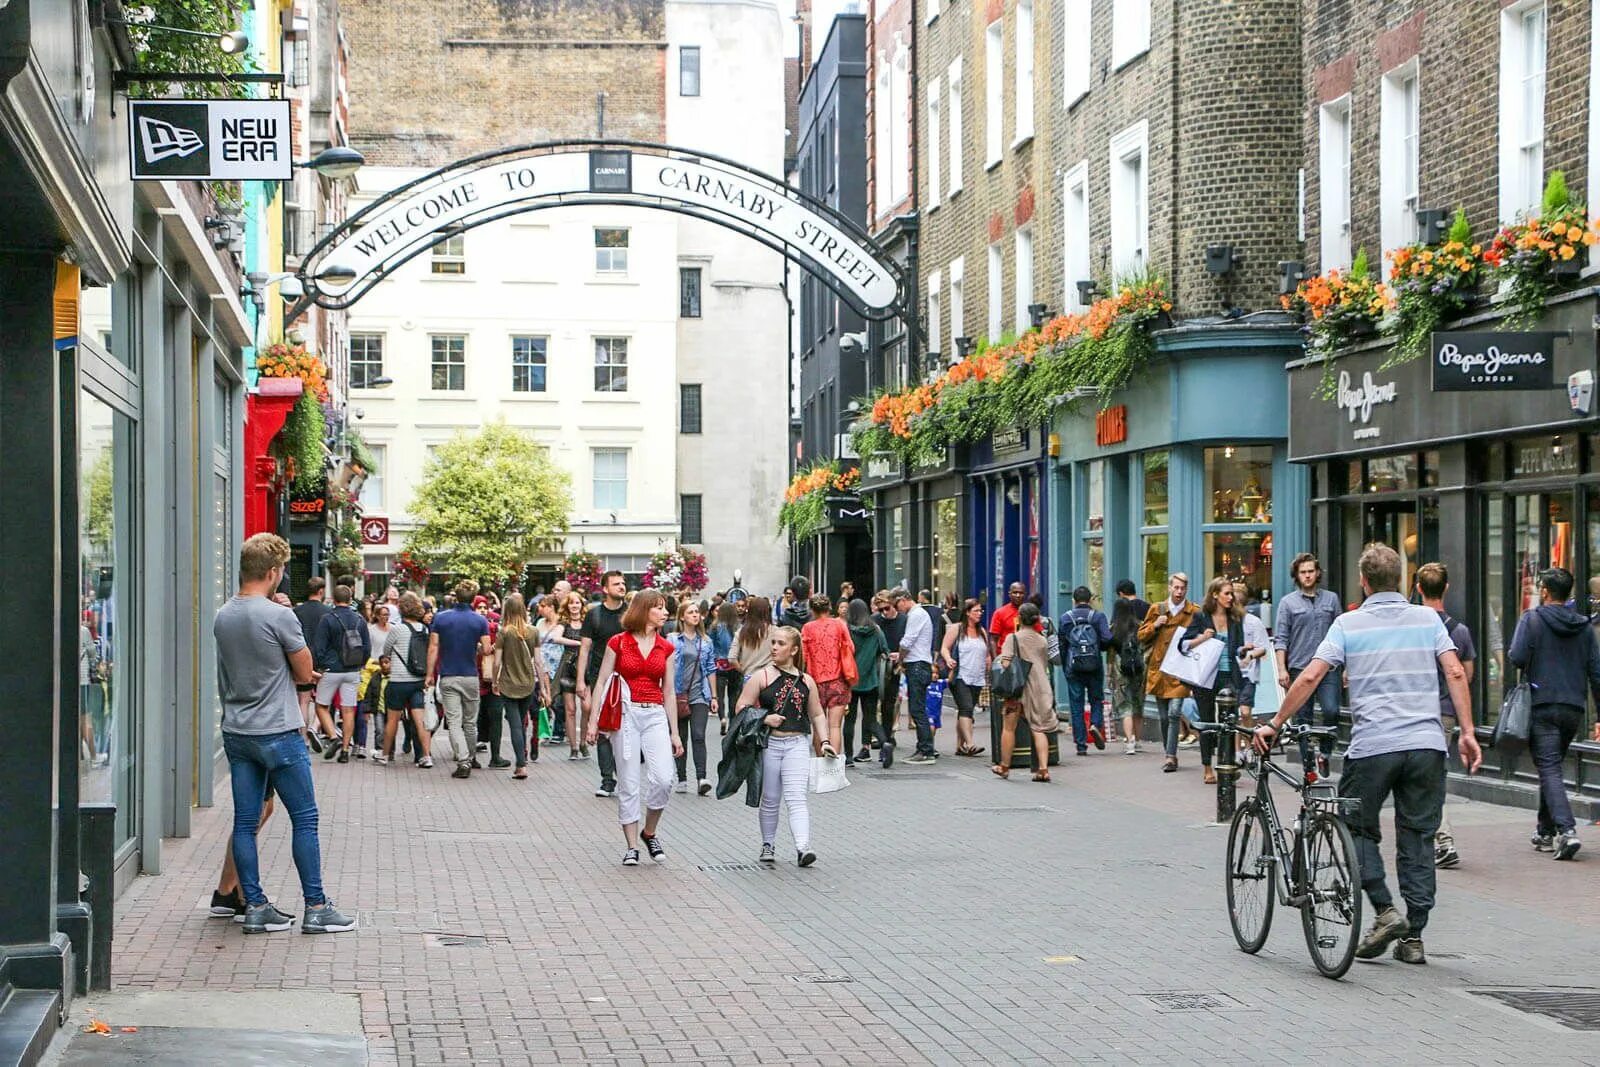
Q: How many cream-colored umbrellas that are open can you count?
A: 0